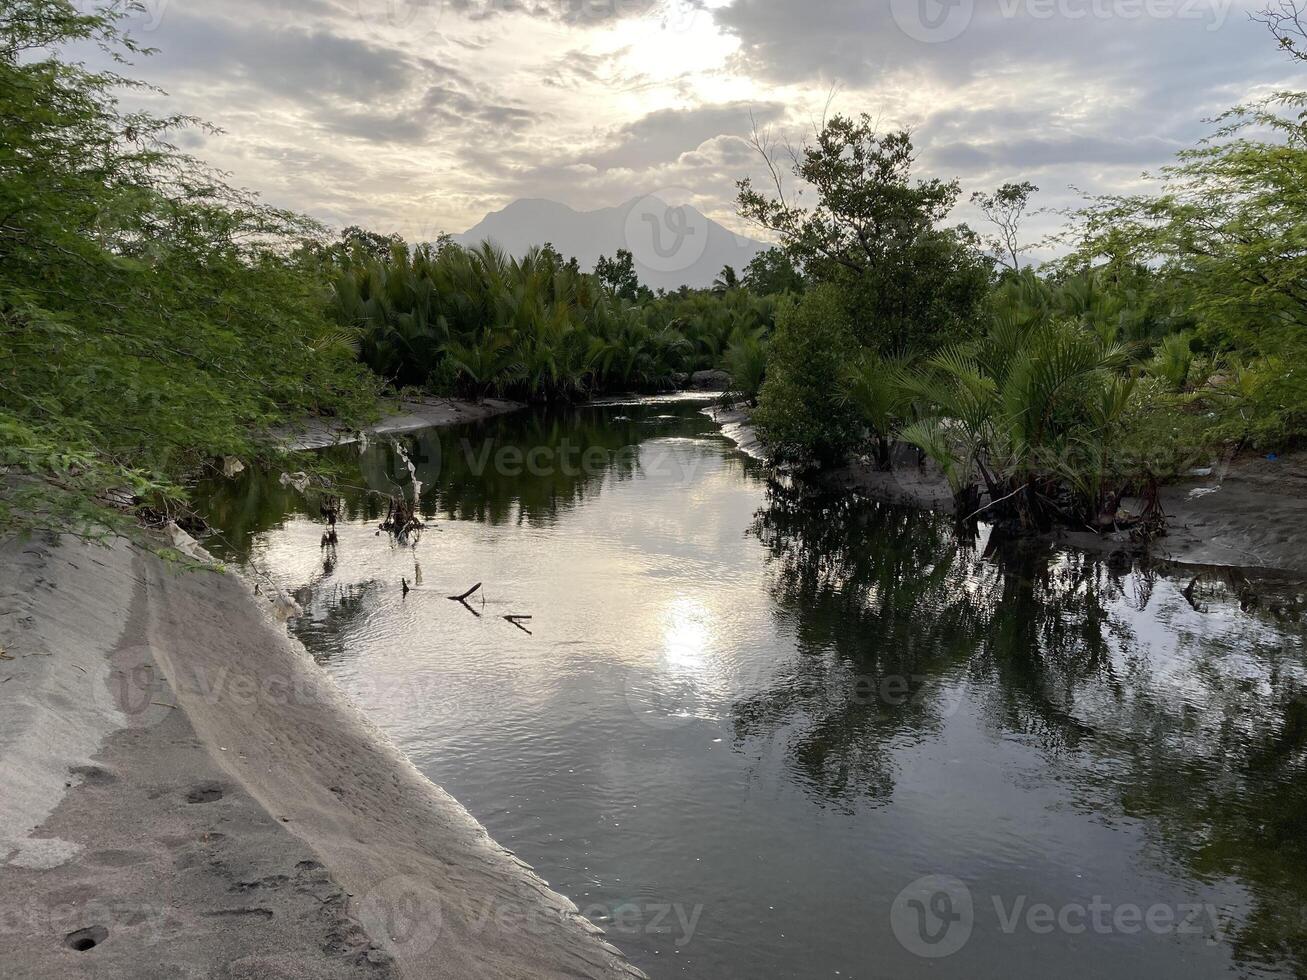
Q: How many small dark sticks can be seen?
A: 3